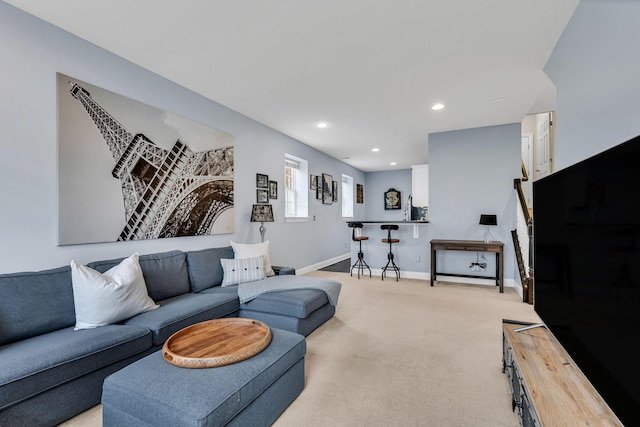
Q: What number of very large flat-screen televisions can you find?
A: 1